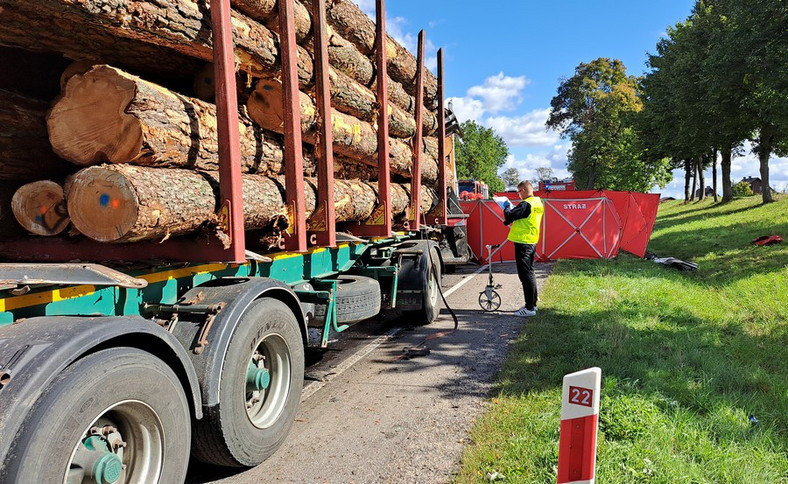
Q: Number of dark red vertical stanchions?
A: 6